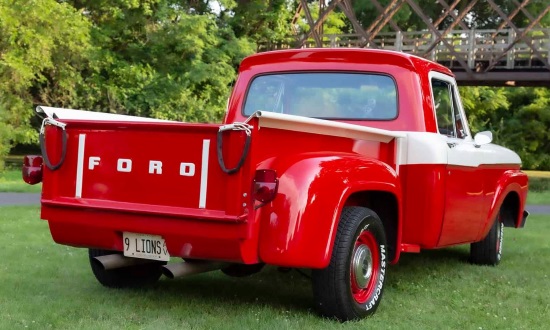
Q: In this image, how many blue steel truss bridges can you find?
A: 0